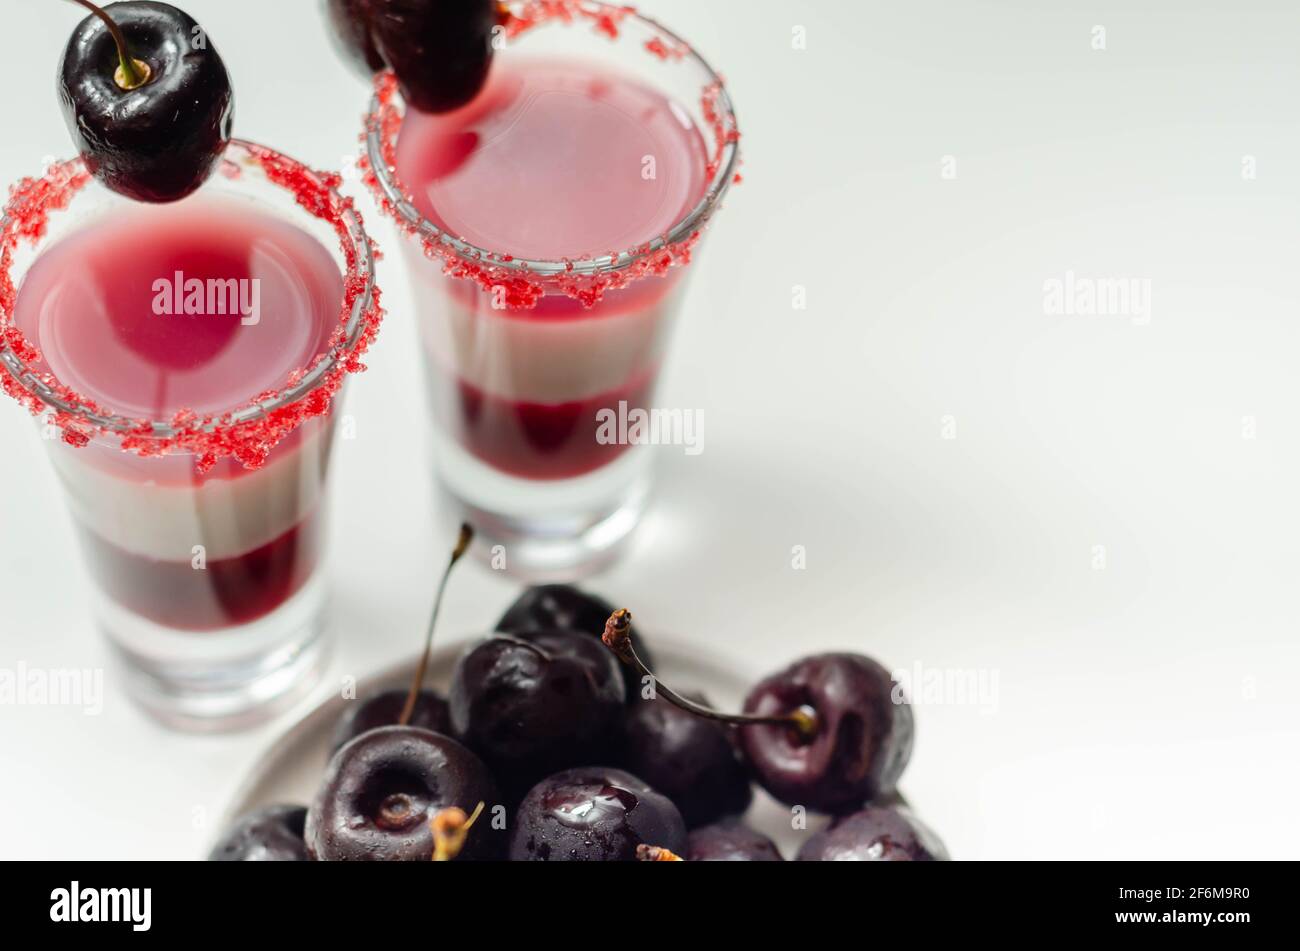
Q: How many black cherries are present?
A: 12